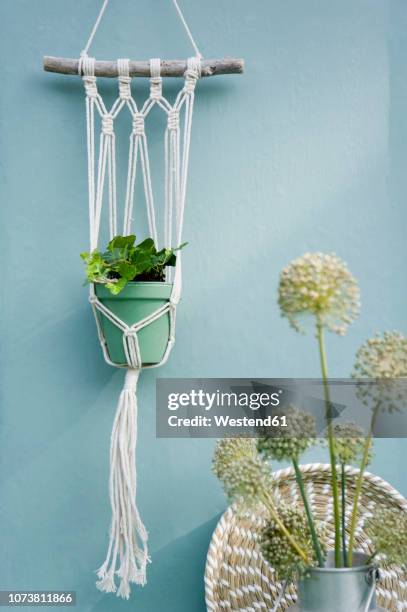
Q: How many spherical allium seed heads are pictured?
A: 8